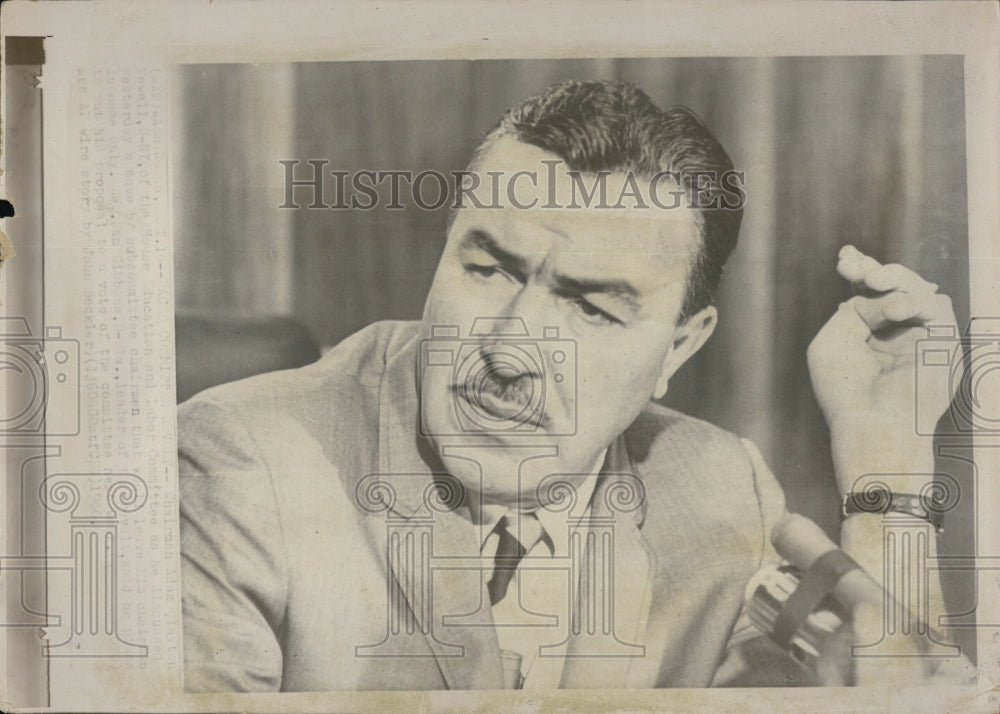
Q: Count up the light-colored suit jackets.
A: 1